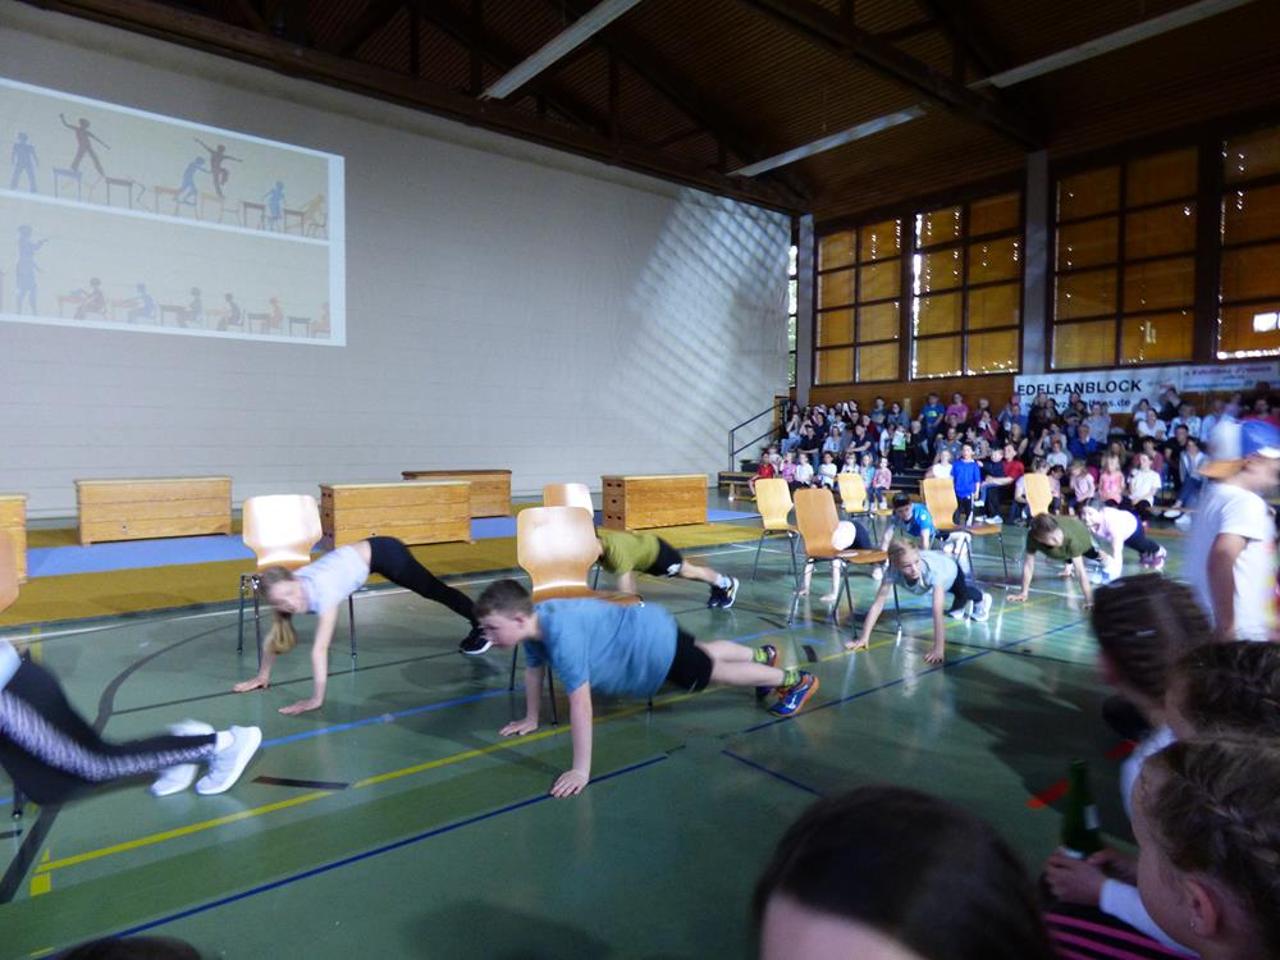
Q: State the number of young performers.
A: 9